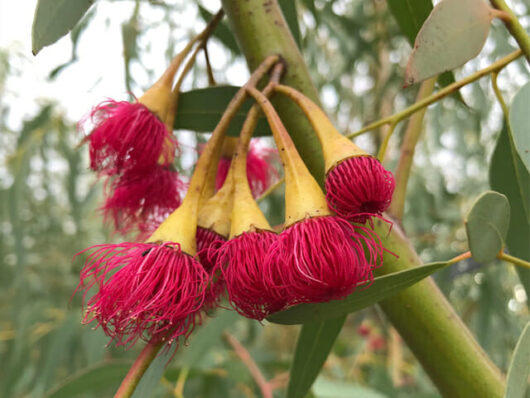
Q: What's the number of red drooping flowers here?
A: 8